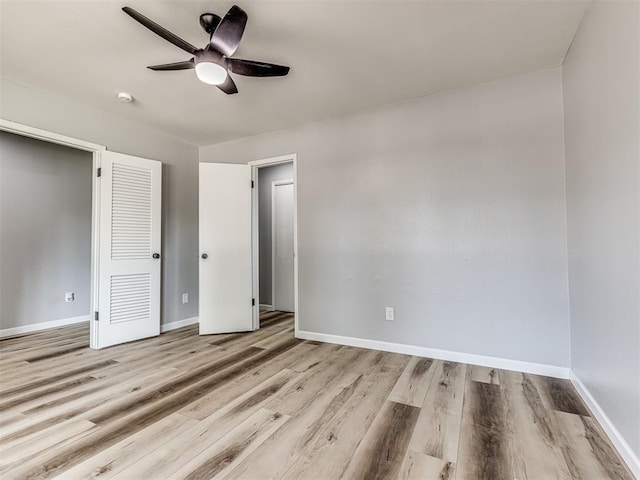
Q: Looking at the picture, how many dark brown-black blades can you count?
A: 5